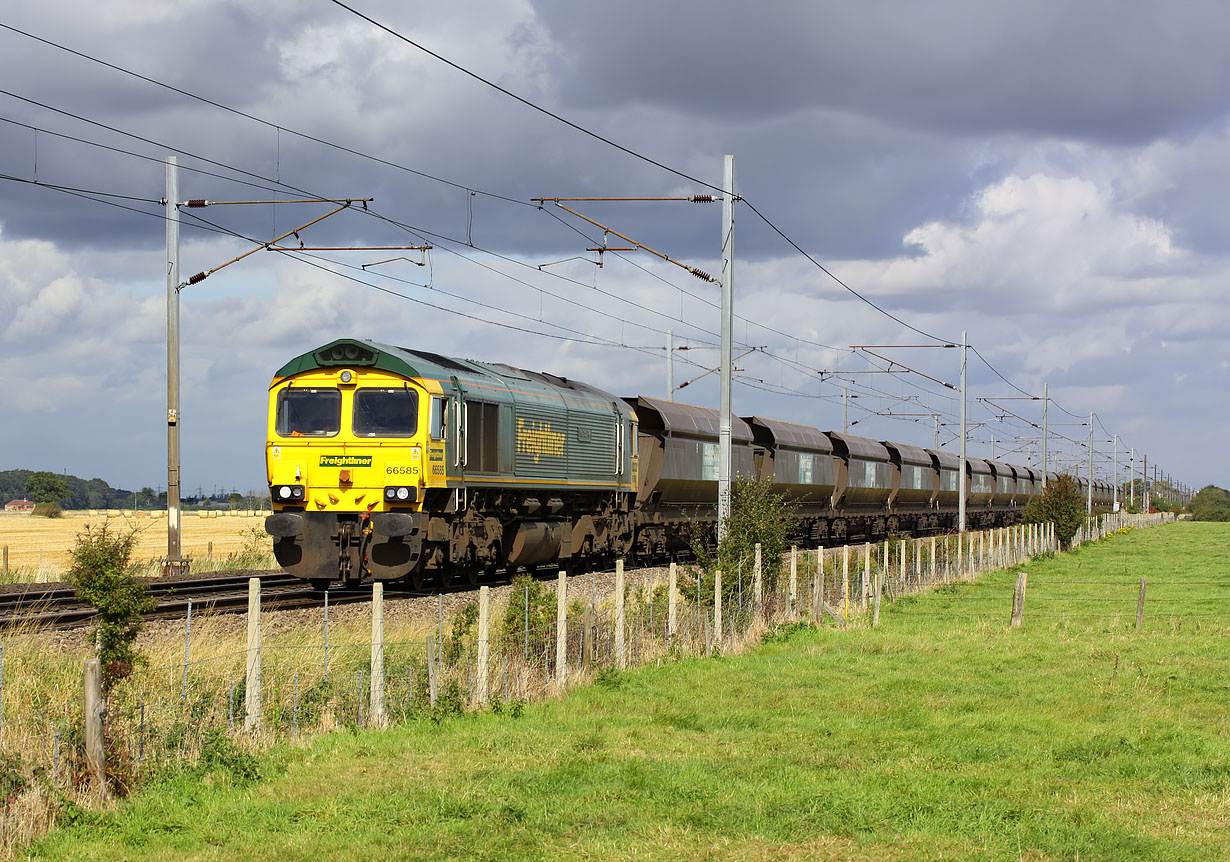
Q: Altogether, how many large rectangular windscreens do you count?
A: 2